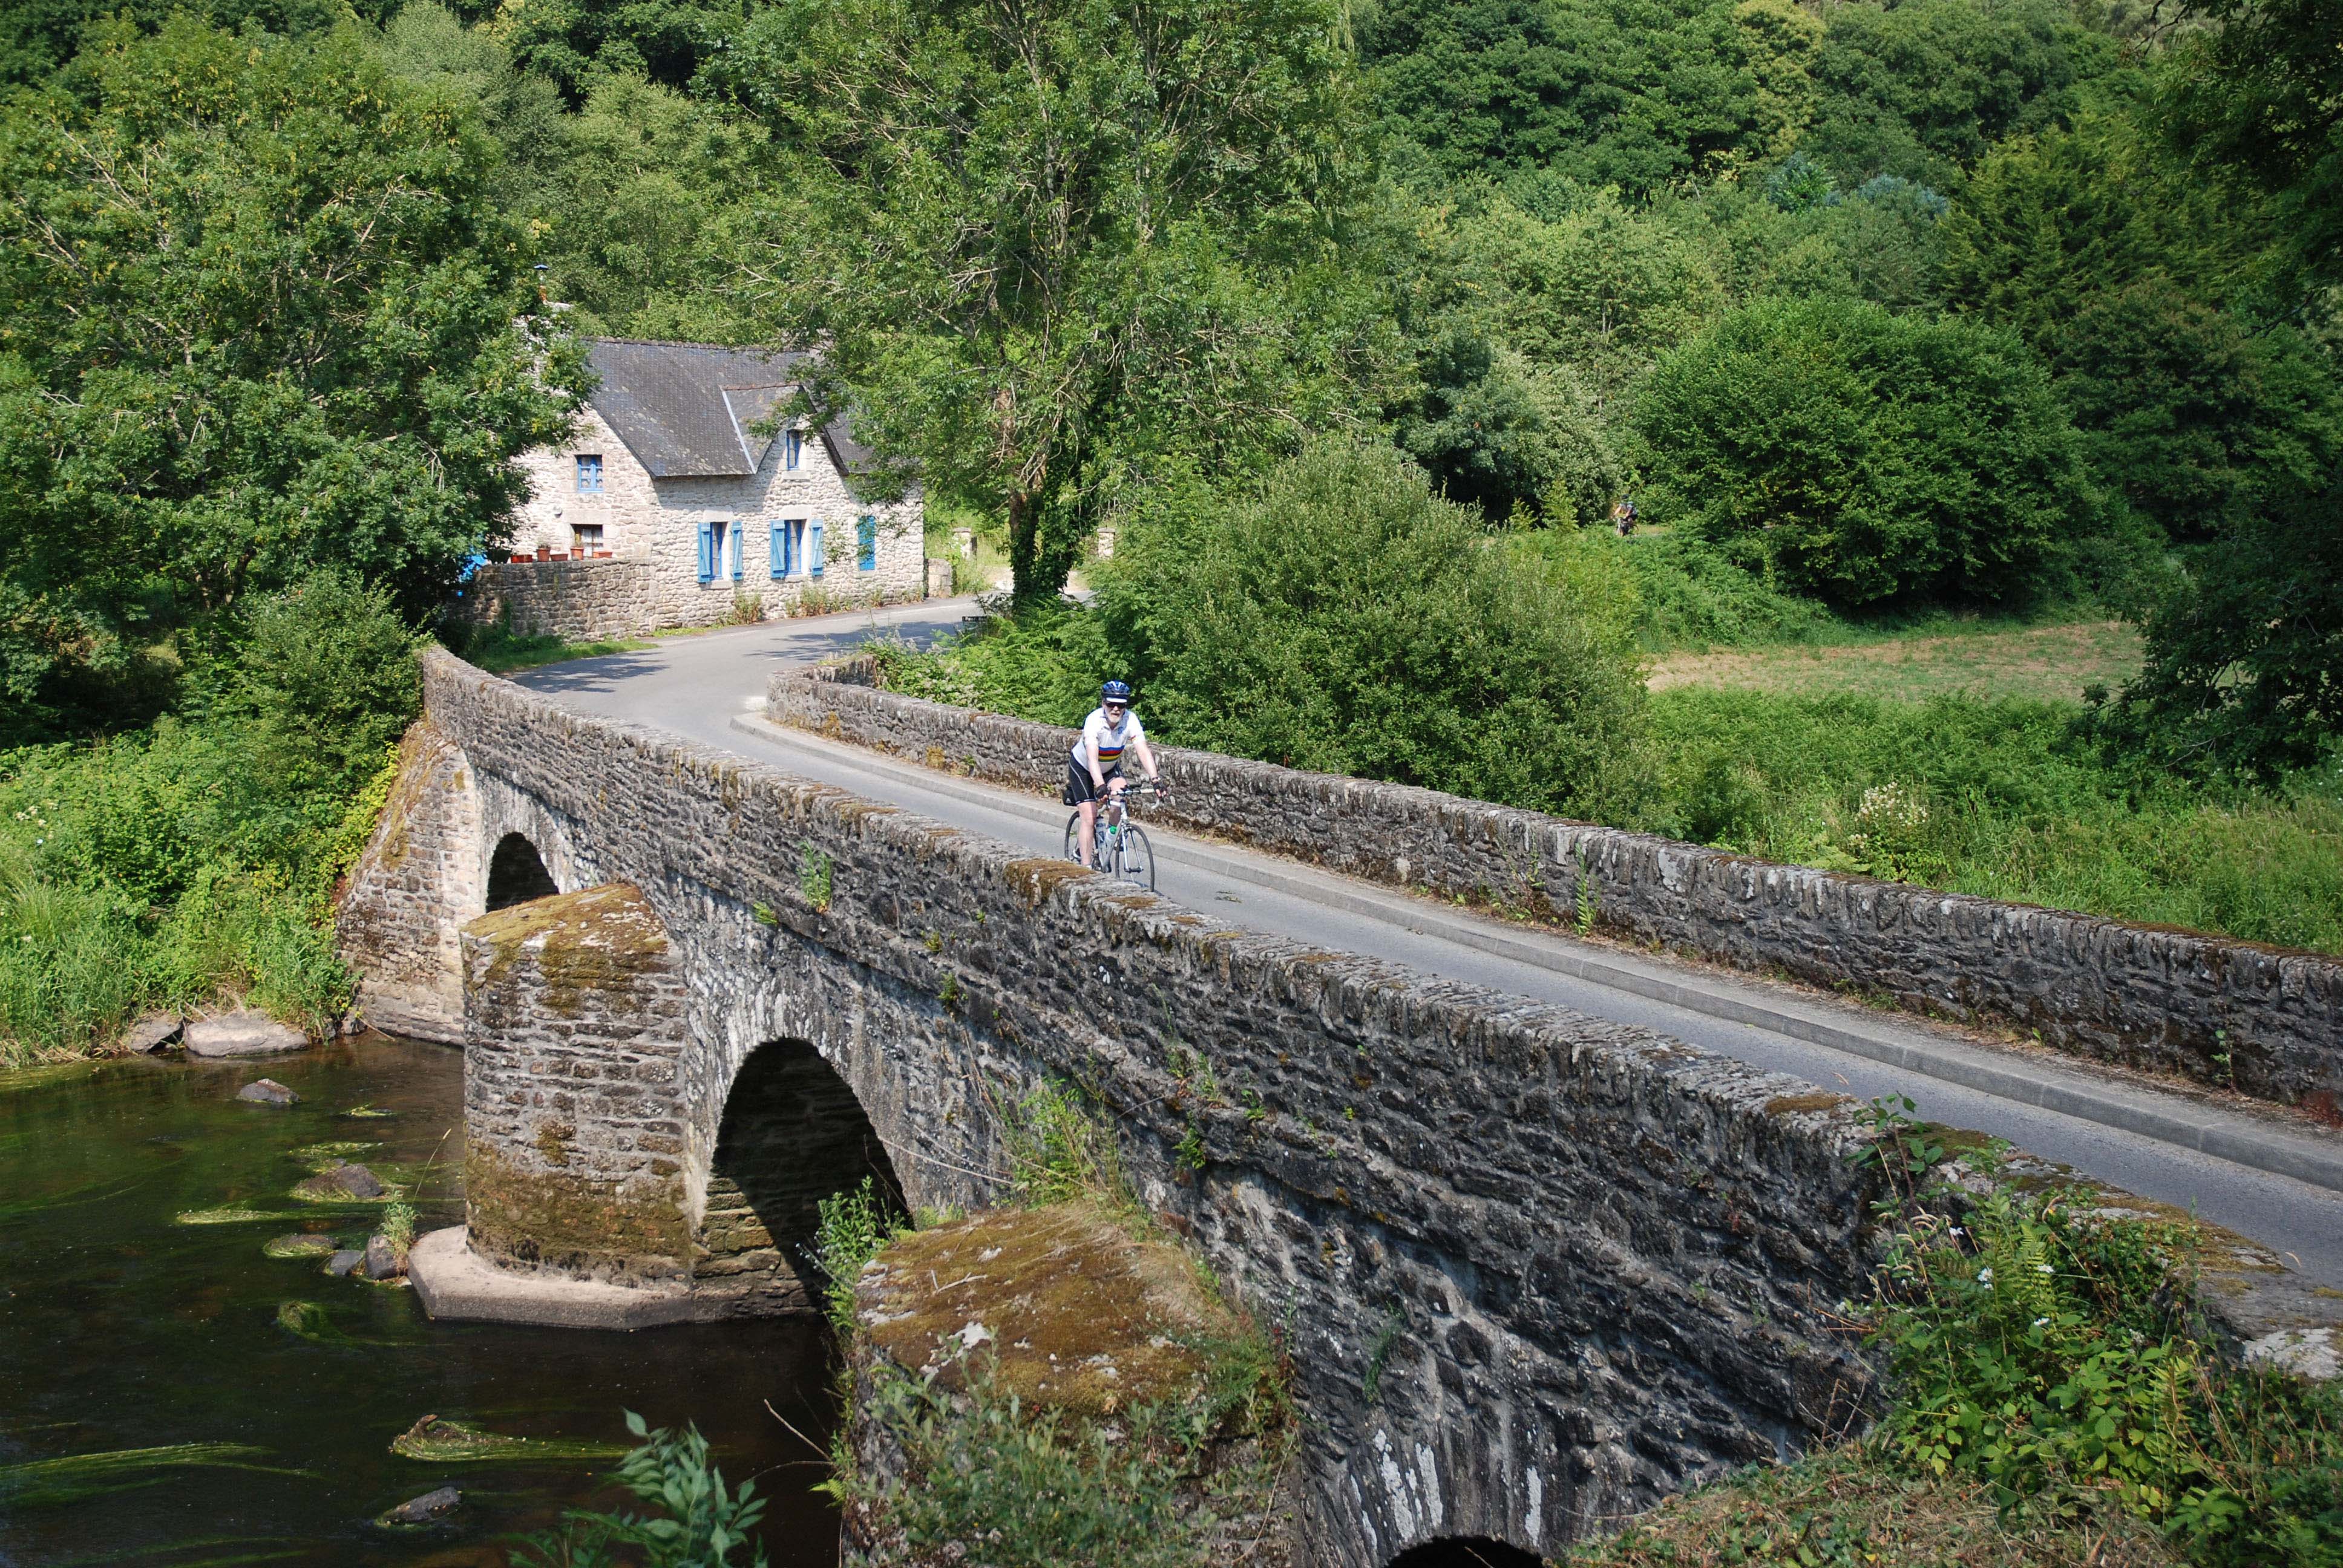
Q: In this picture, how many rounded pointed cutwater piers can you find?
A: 2